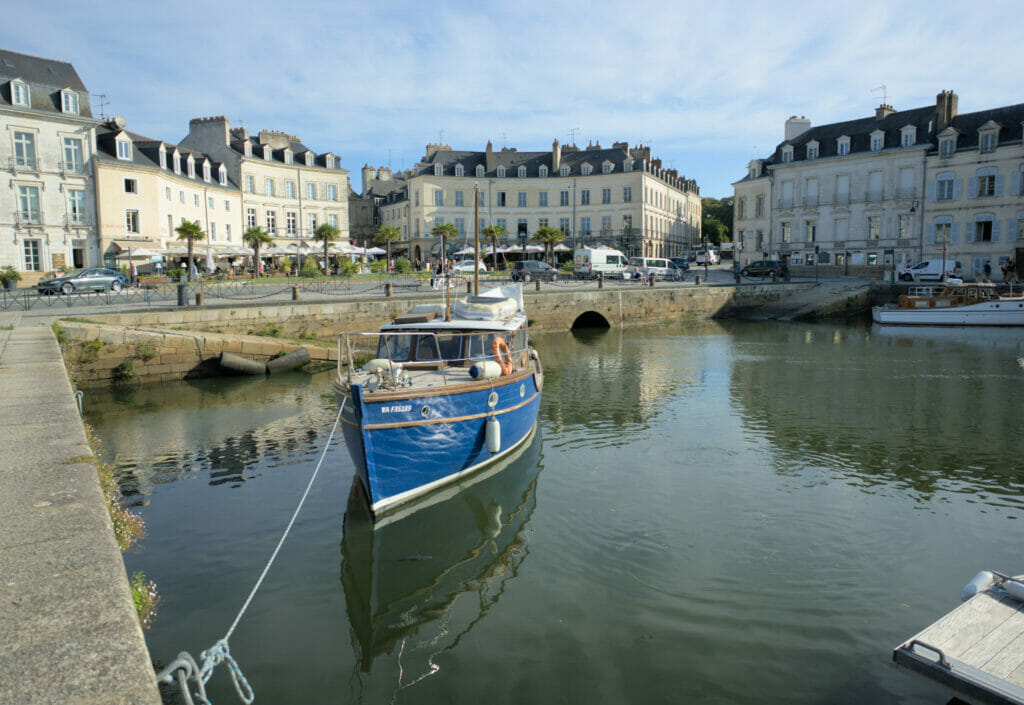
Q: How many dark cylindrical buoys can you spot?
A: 2